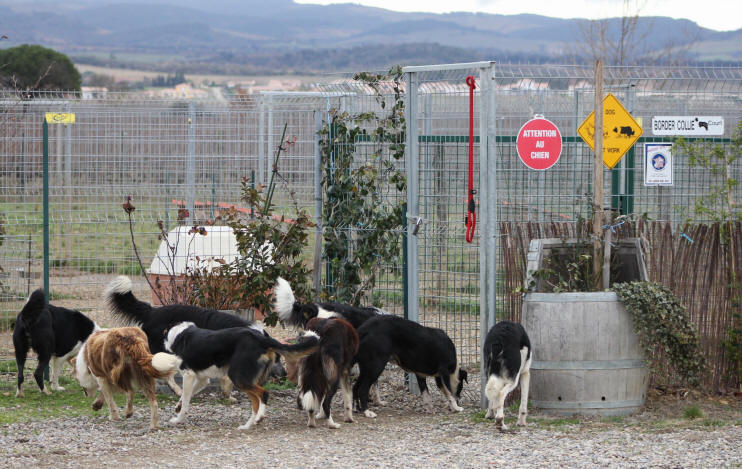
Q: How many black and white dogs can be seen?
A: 6